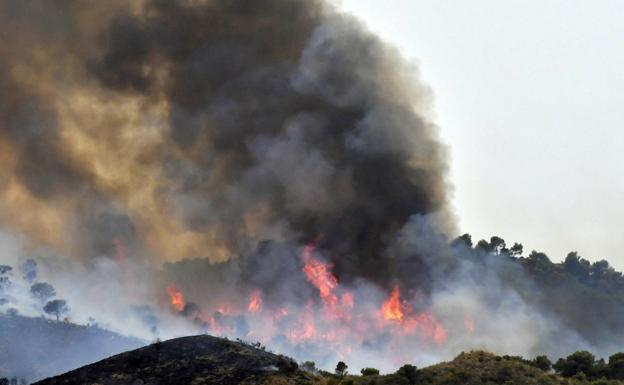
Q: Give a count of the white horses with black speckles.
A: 0